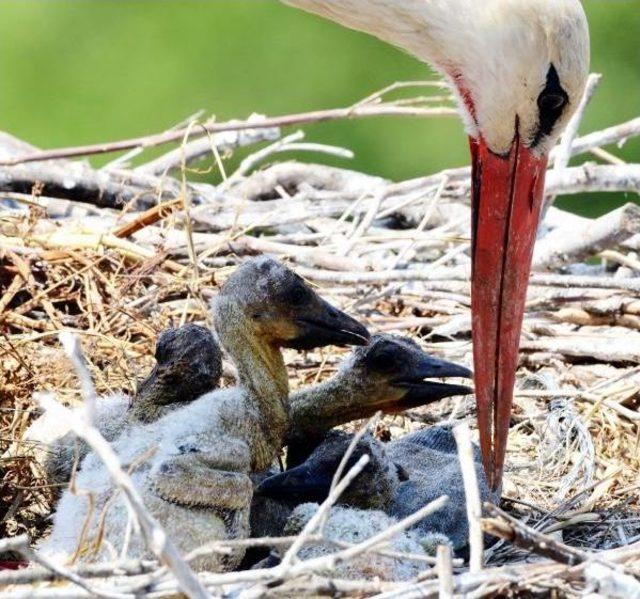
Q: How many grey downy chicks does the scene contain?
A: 4